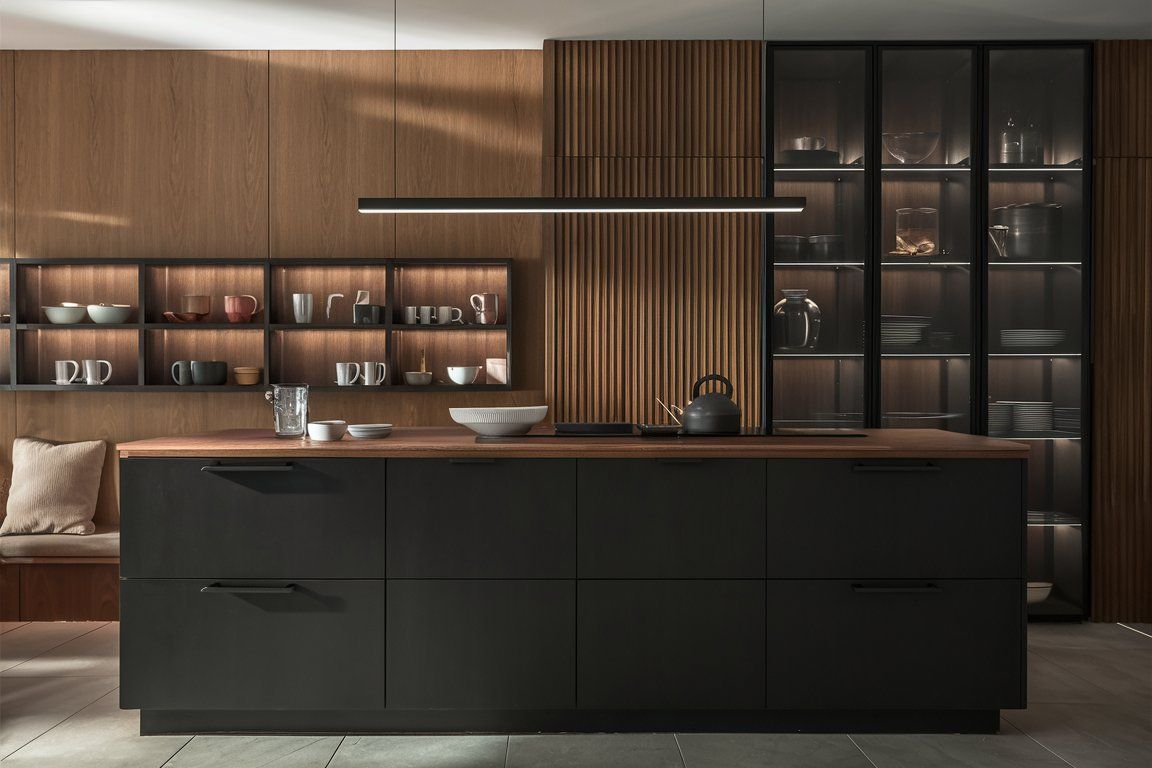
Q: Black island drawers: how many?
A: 8